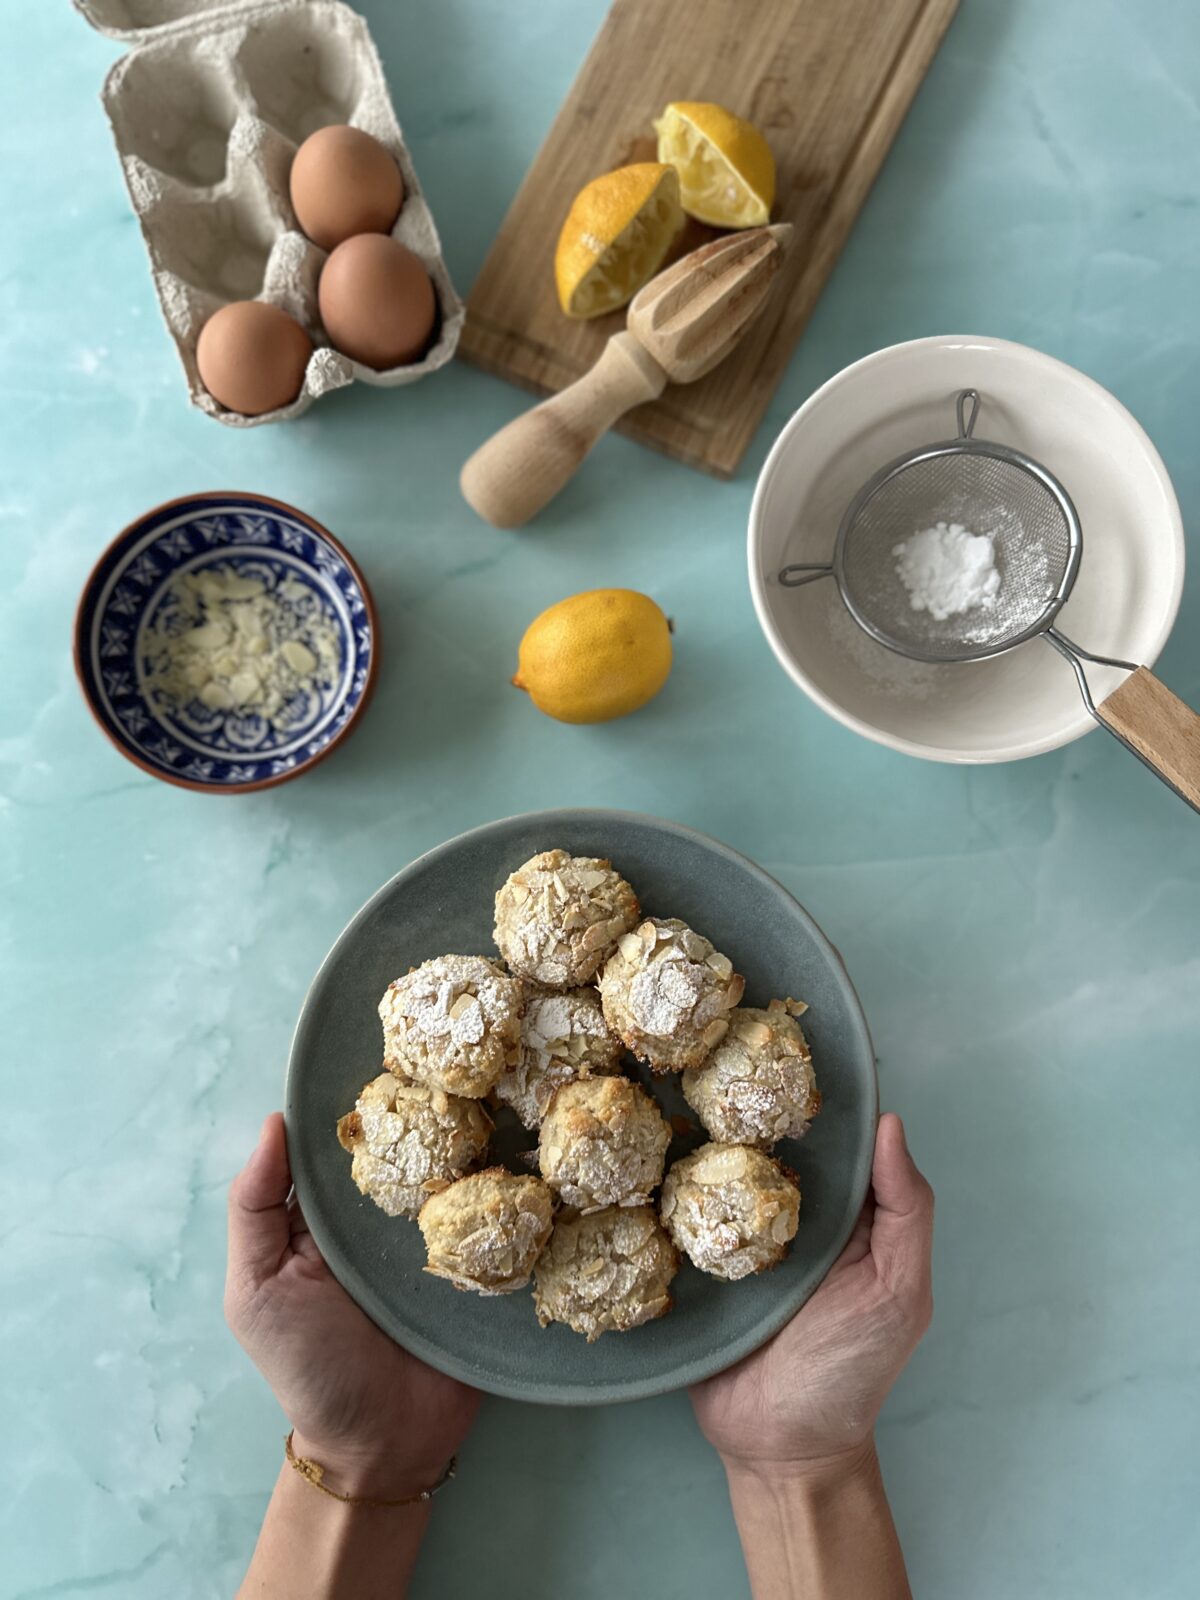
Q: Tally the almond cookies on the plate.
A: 10